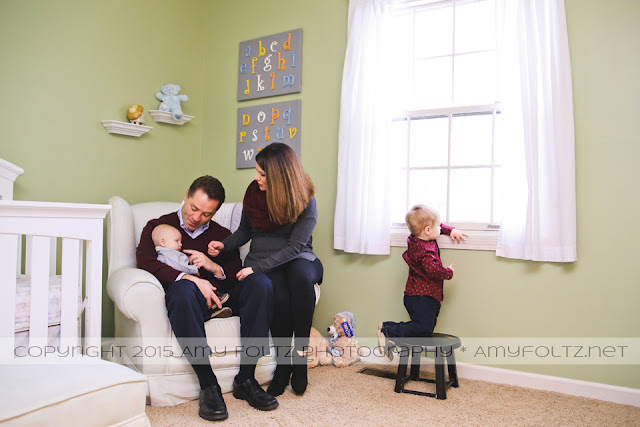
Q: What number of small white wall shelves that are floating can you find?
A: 2